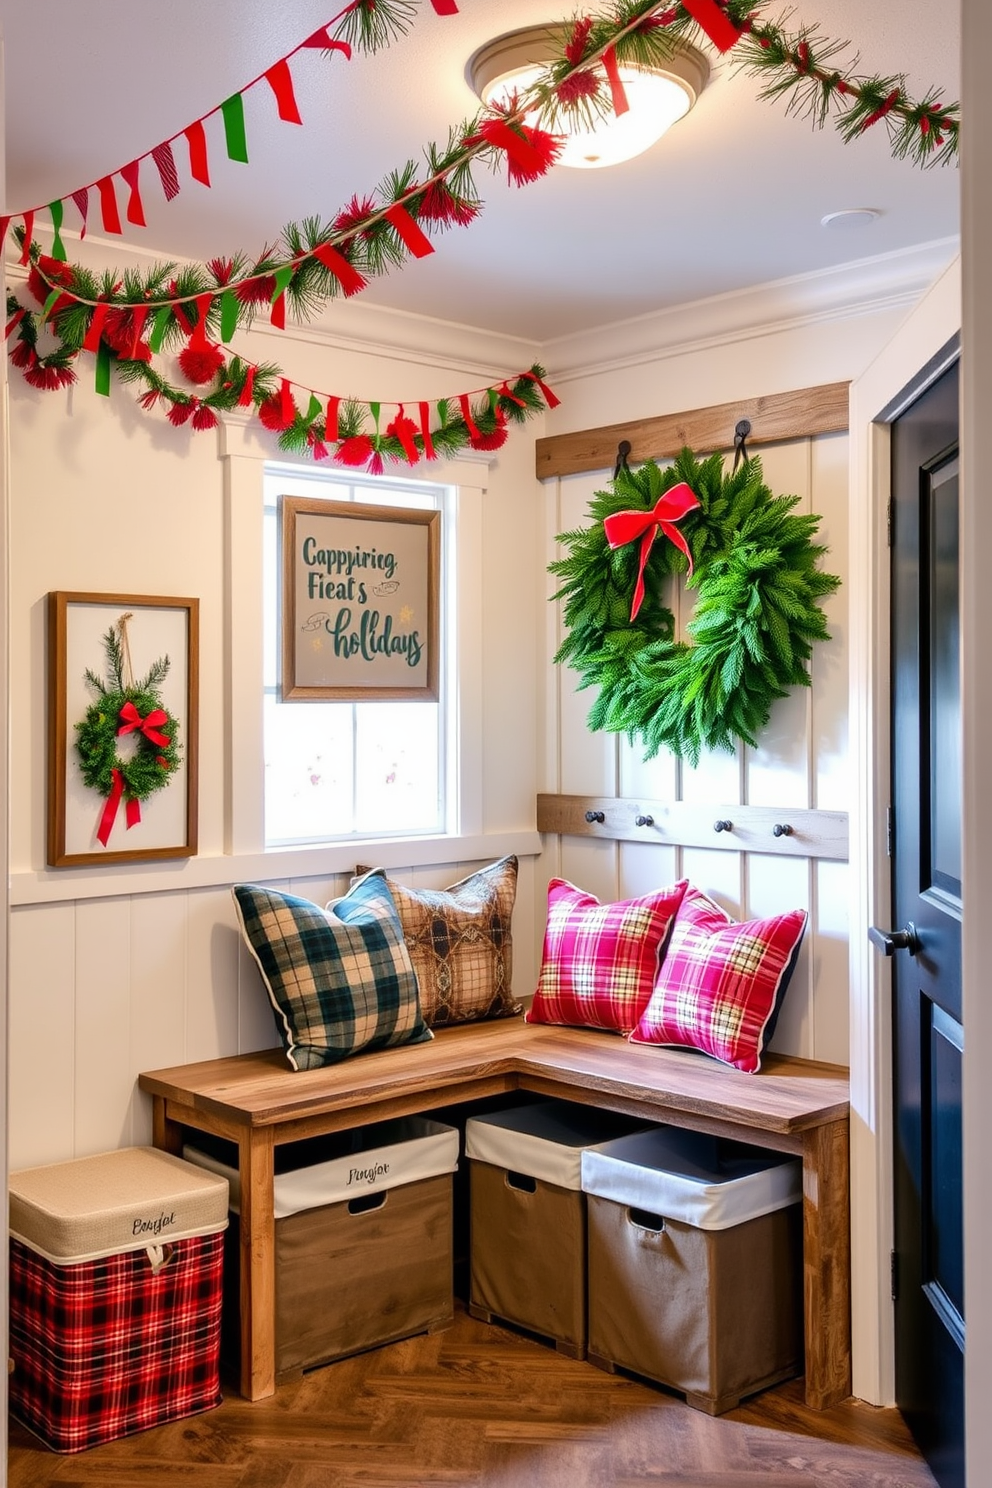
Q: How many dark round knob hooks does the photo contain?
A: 4